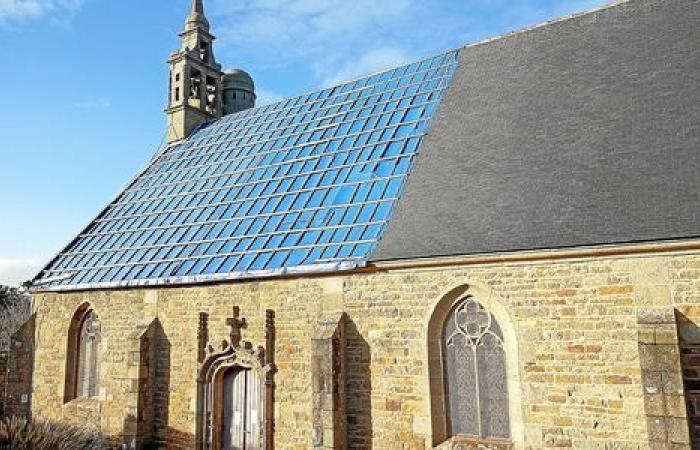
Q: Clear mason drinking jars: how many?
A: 0